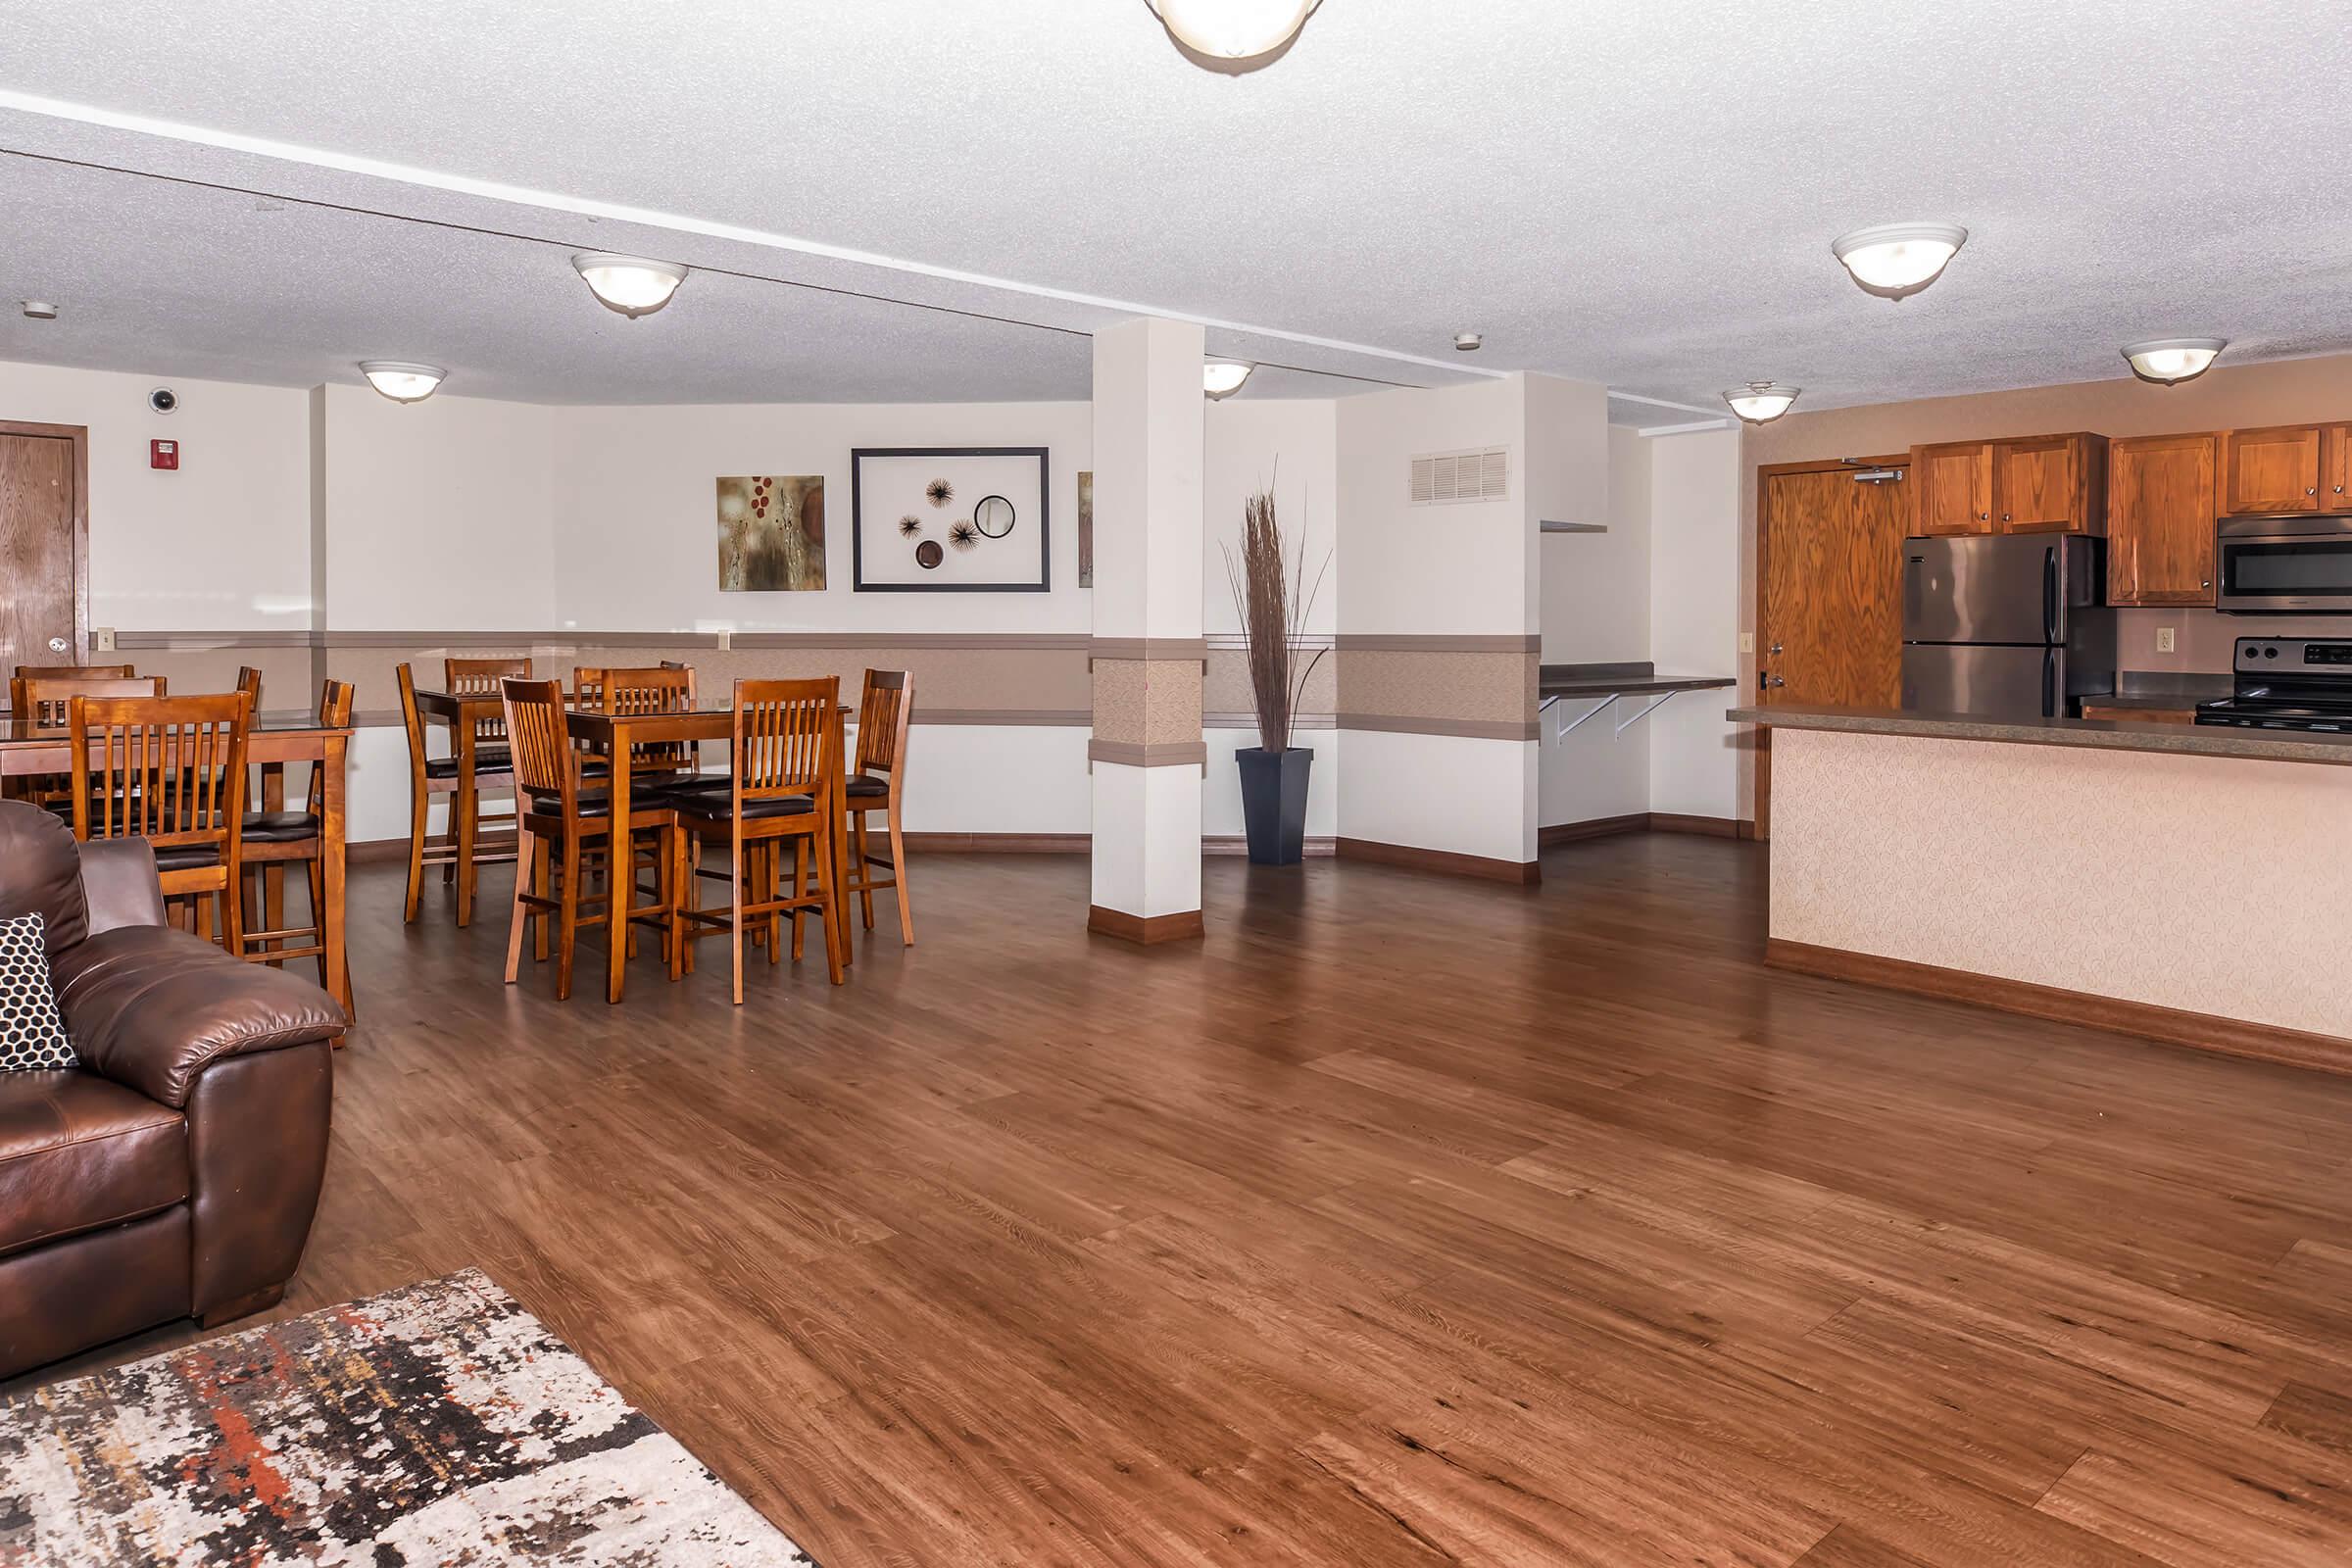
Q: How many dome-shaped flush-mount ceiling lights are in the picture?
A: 7